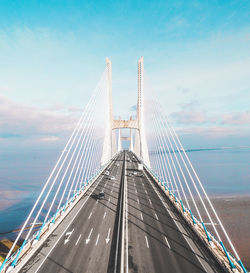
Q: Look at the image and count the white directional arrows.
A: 3